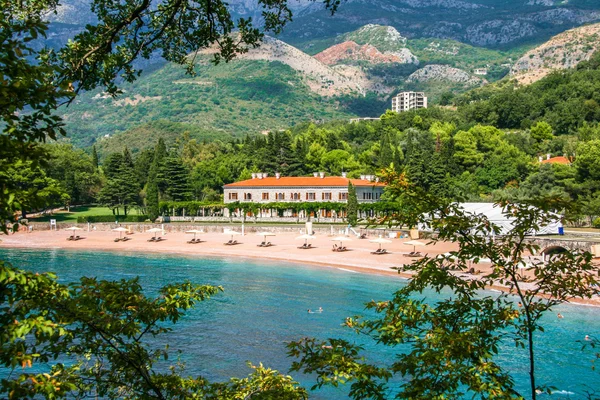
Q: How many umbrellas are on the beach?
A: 13